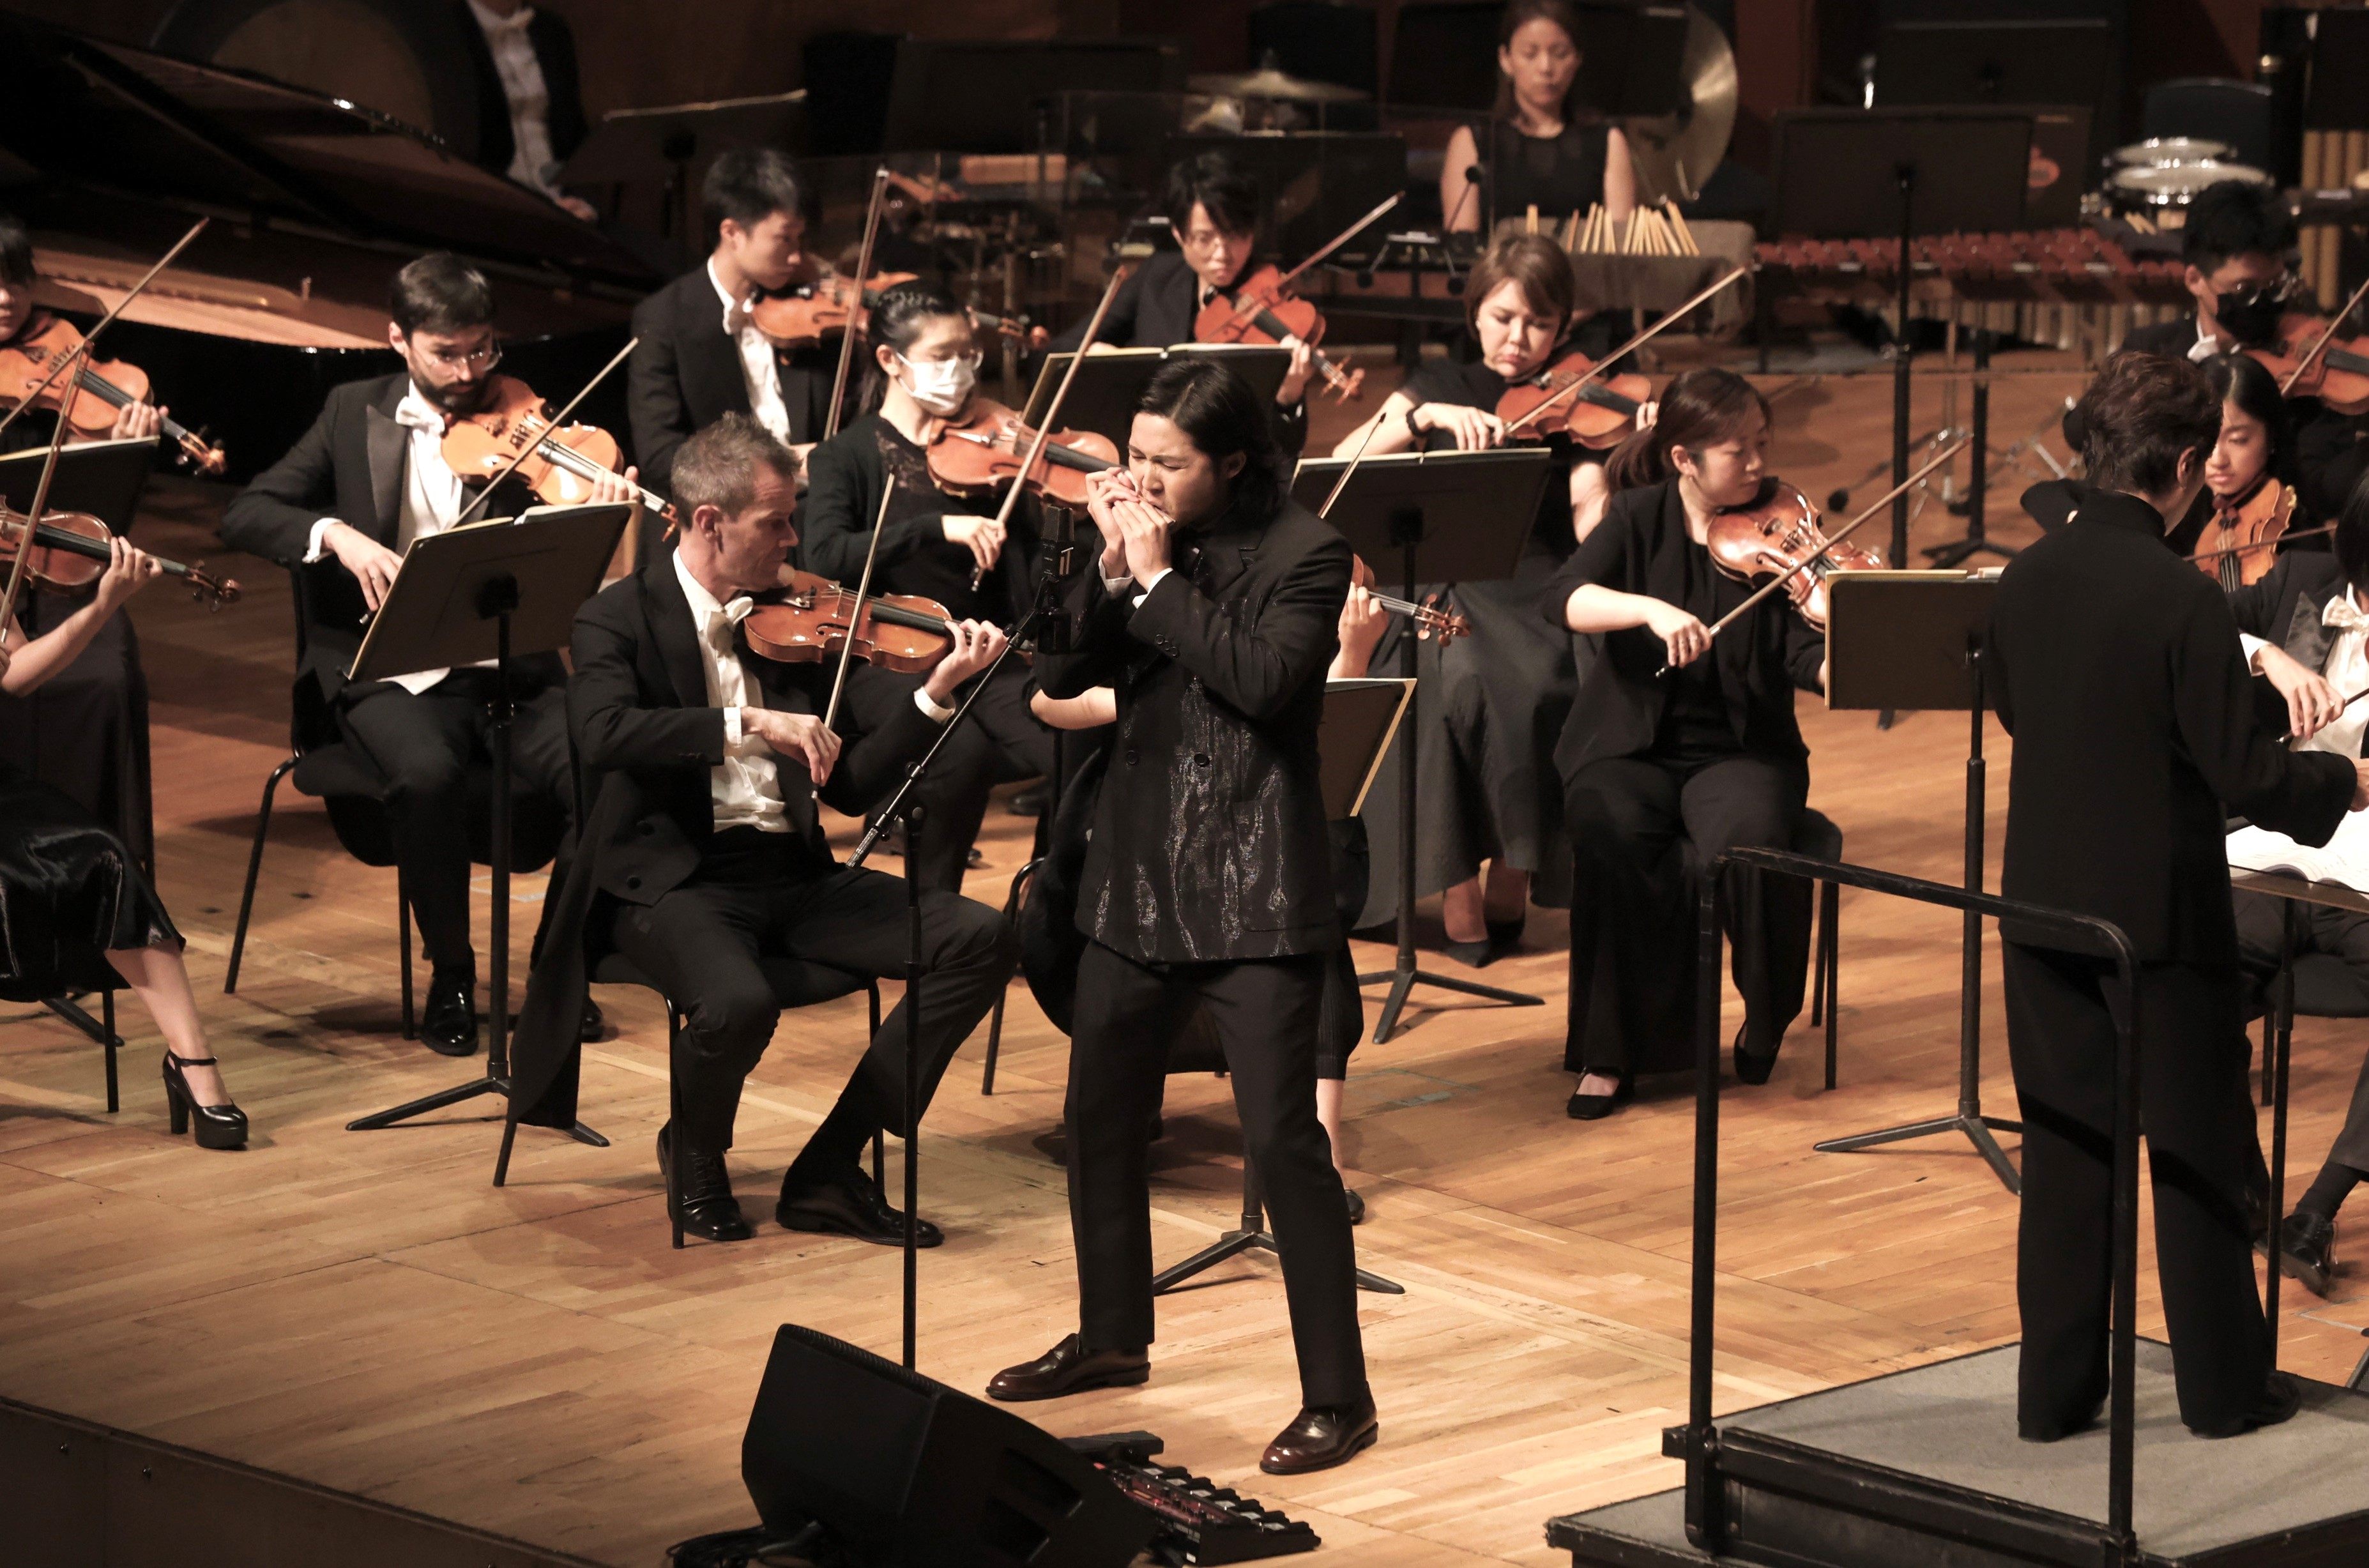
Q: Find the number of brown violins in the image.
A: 12